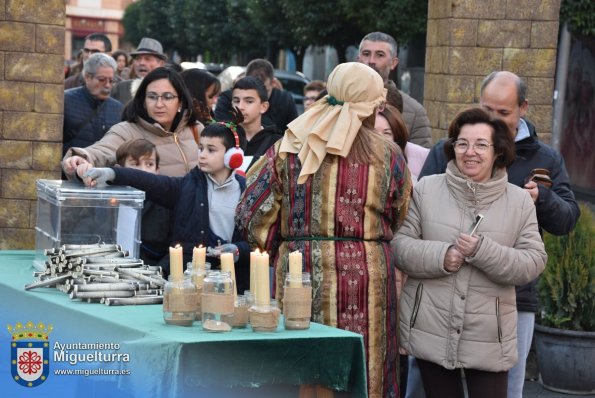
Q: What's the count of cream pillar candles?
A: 6